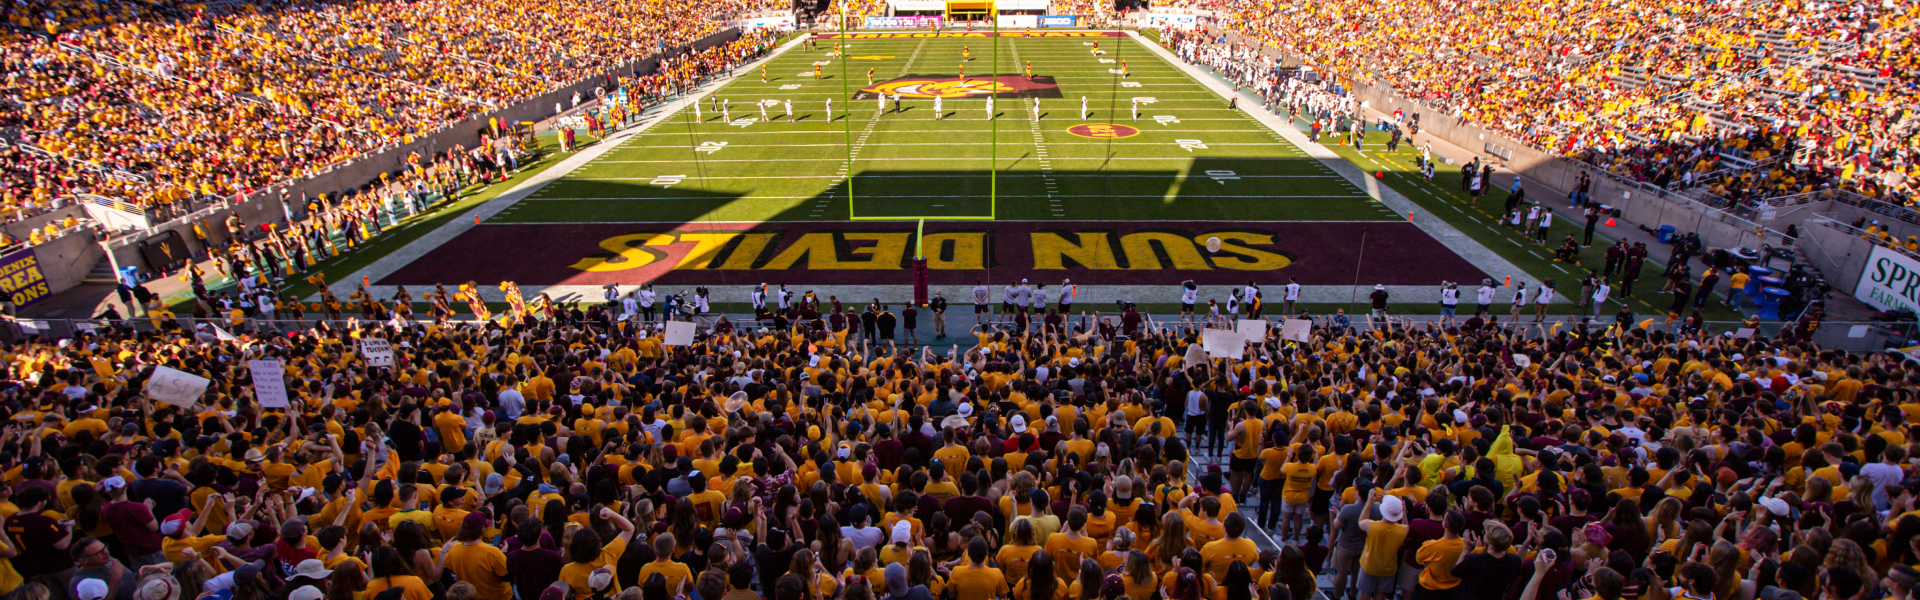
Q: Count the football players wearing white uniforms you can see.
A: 11